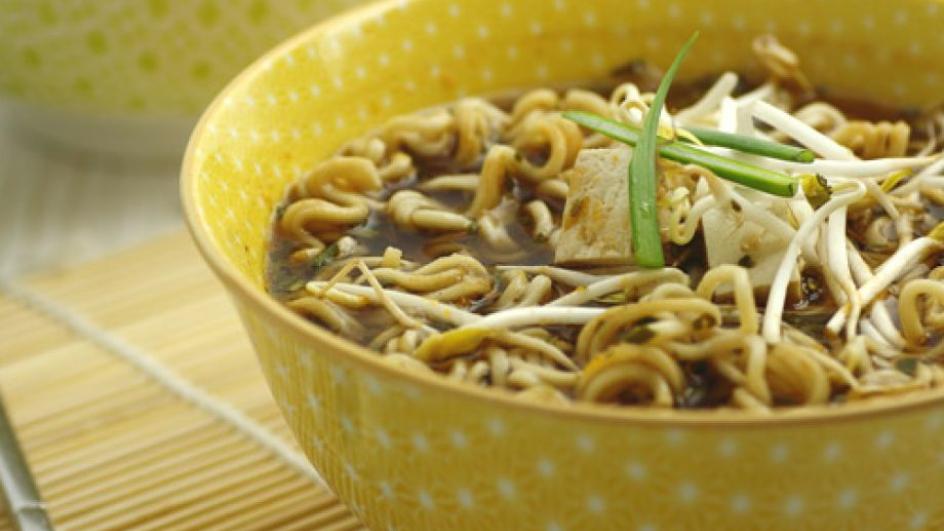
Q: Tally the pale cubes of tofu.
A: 2